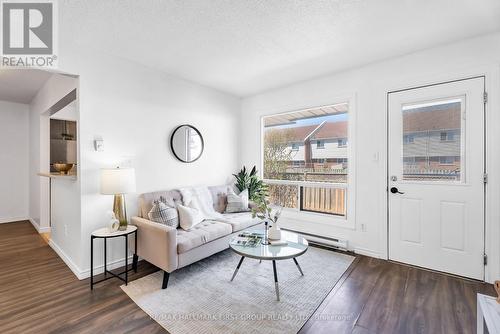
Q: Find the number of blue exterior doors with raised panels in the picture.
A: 0